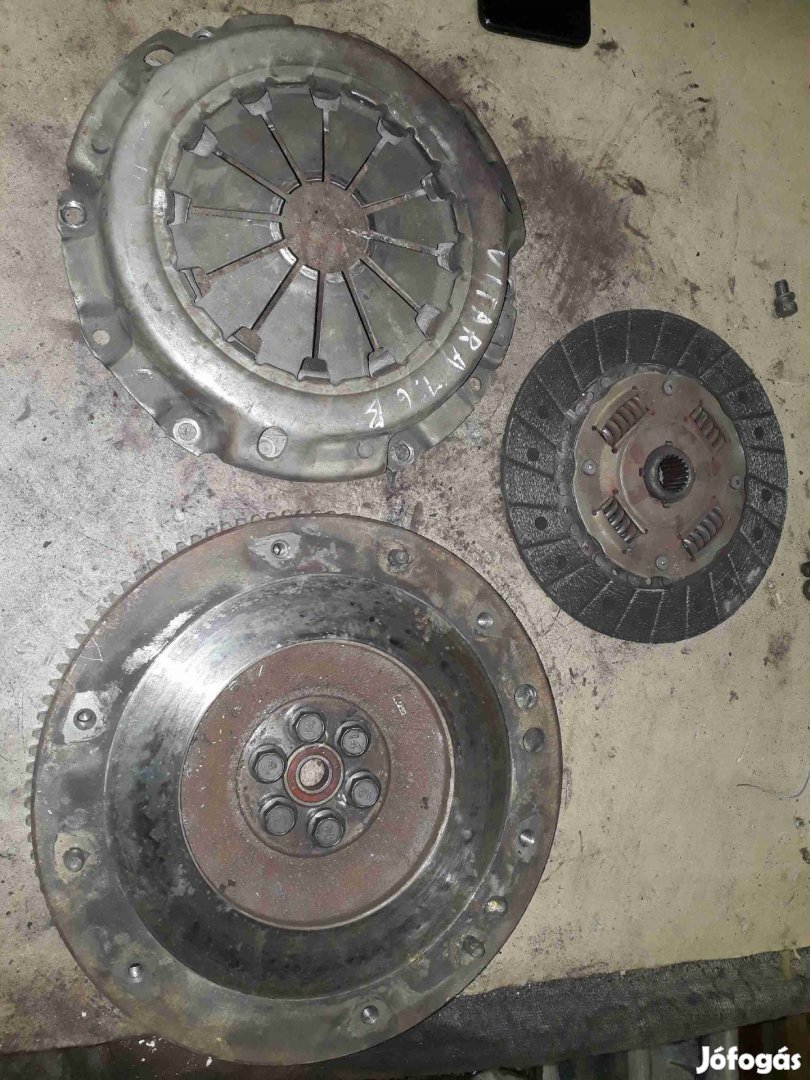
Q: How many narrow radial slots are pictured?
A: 12